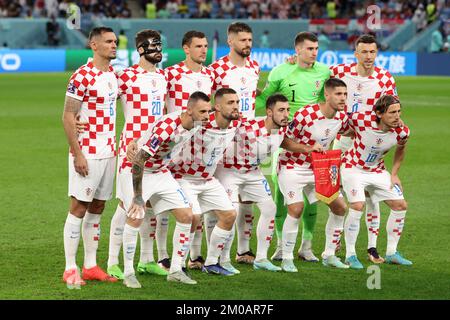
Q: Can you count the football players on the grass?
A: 11